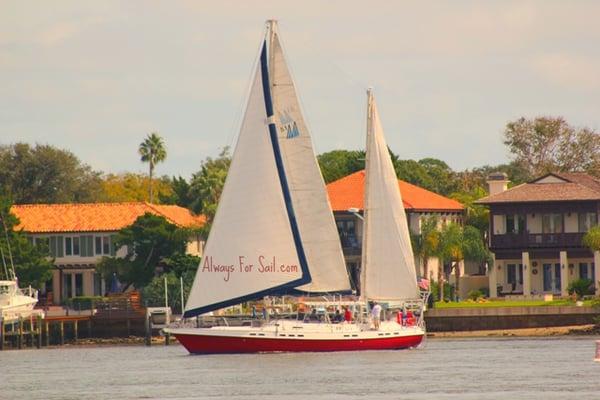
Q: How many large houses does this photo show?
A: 3